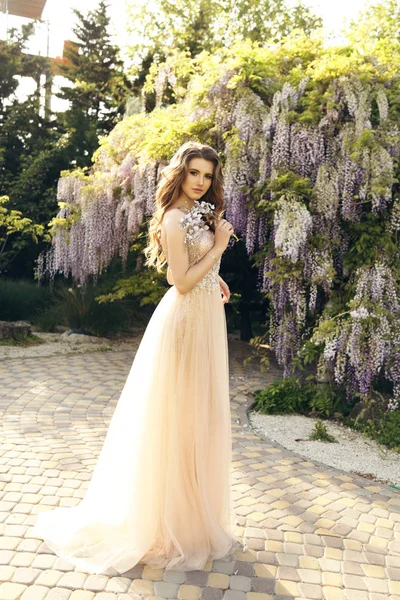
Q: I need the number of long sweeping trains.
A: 1